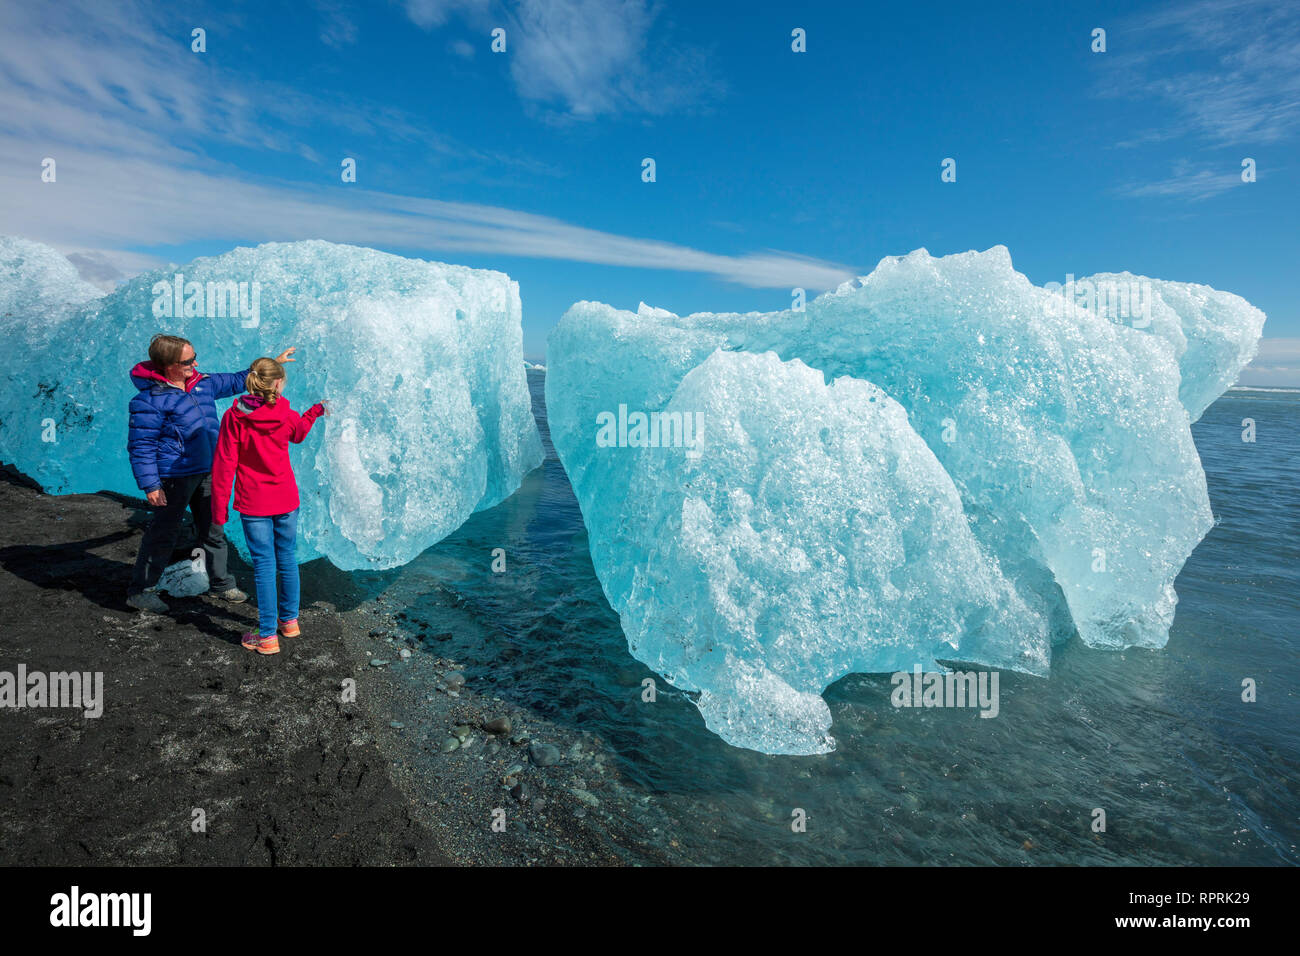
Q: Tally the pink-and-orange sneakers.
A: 2